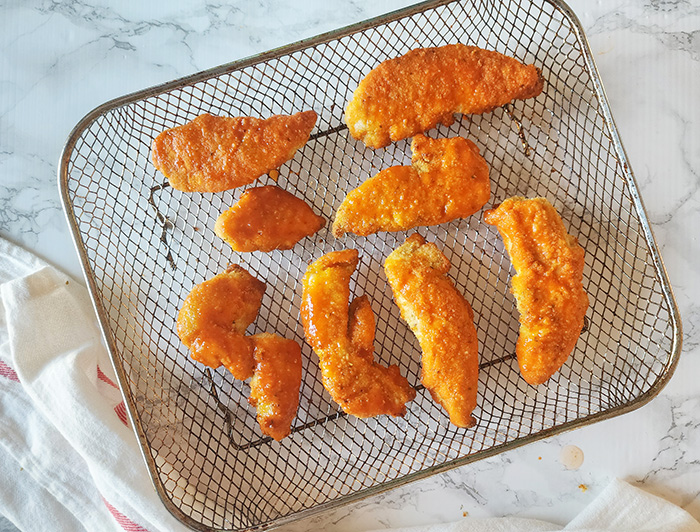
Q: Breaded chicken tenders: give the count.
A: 8